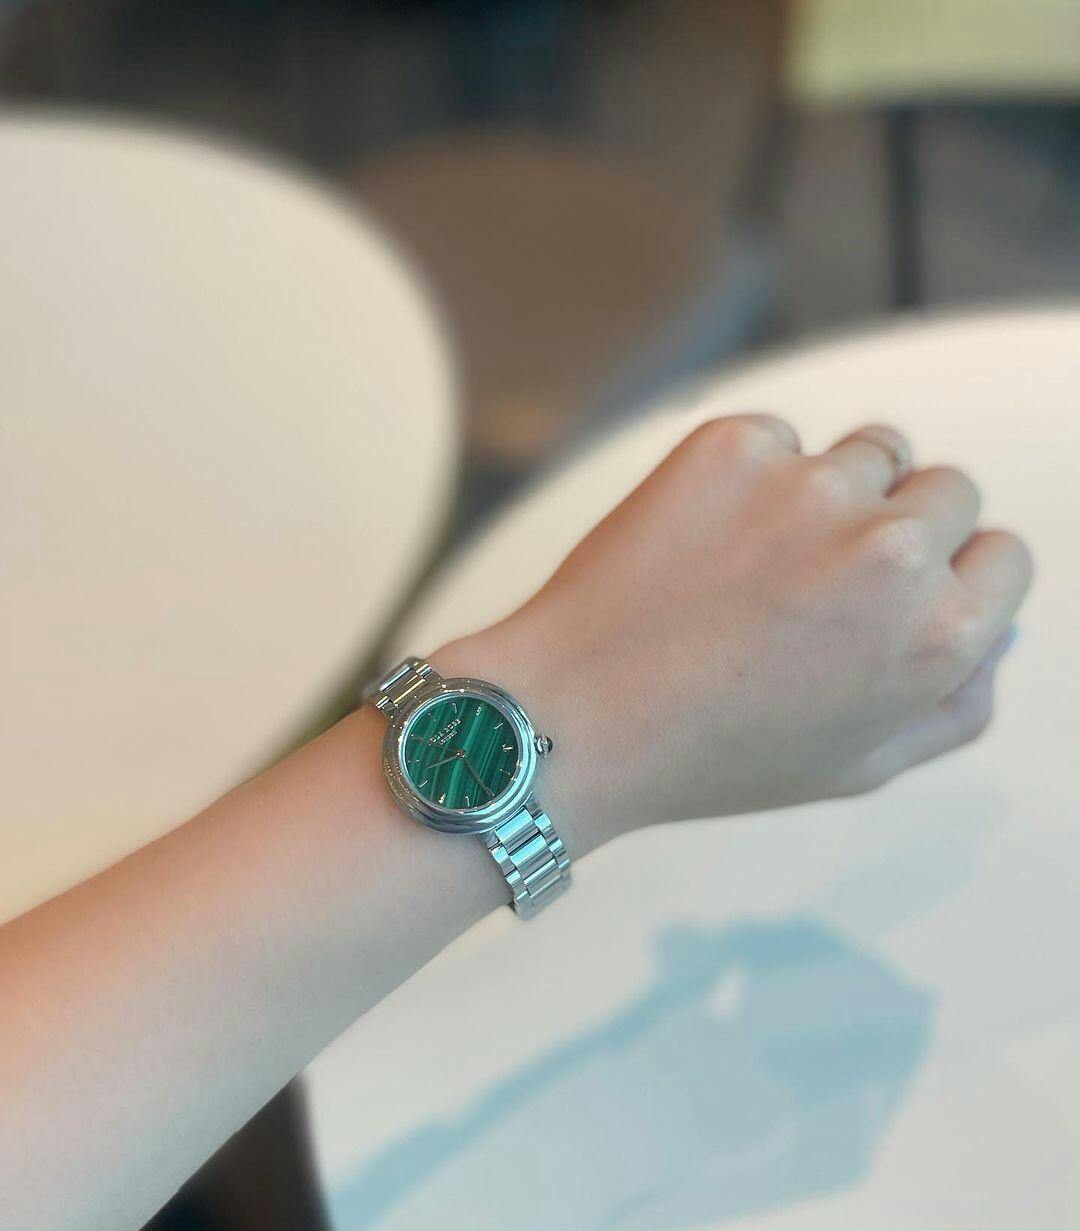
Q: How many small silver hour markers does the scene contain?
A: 12